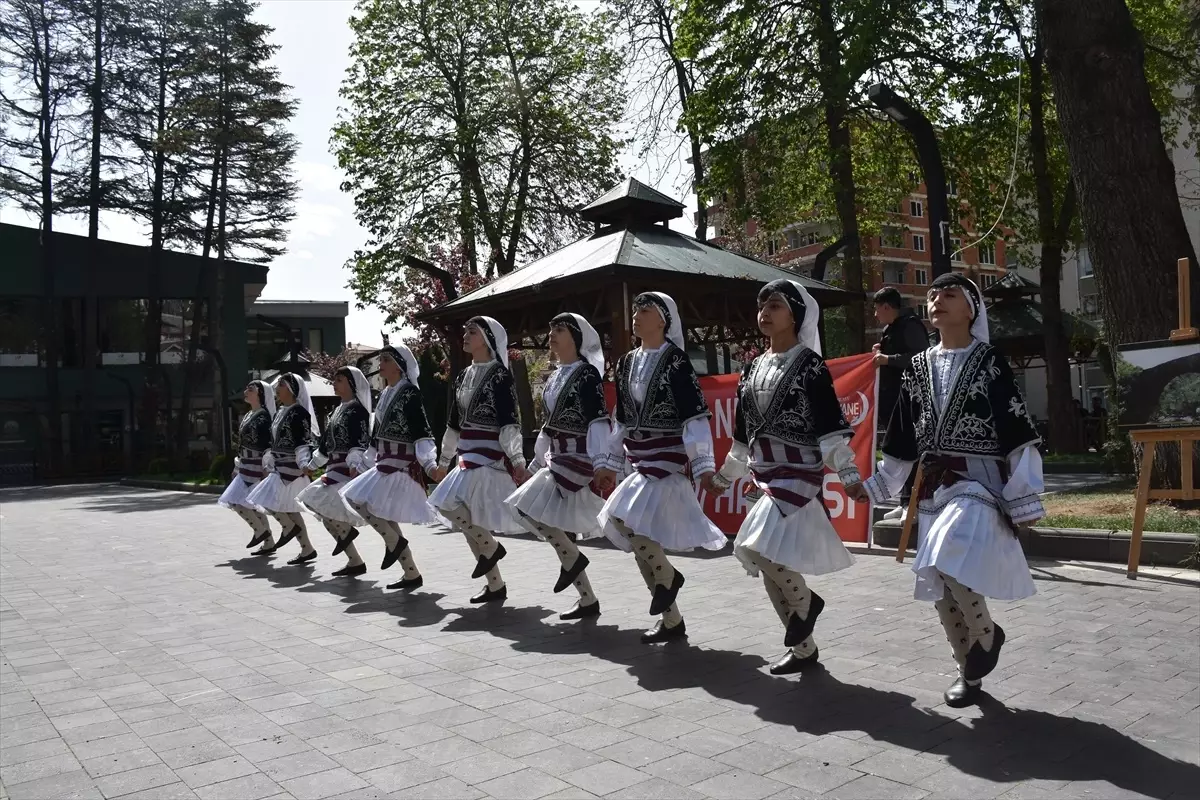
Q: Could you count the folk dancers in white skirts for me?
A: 9